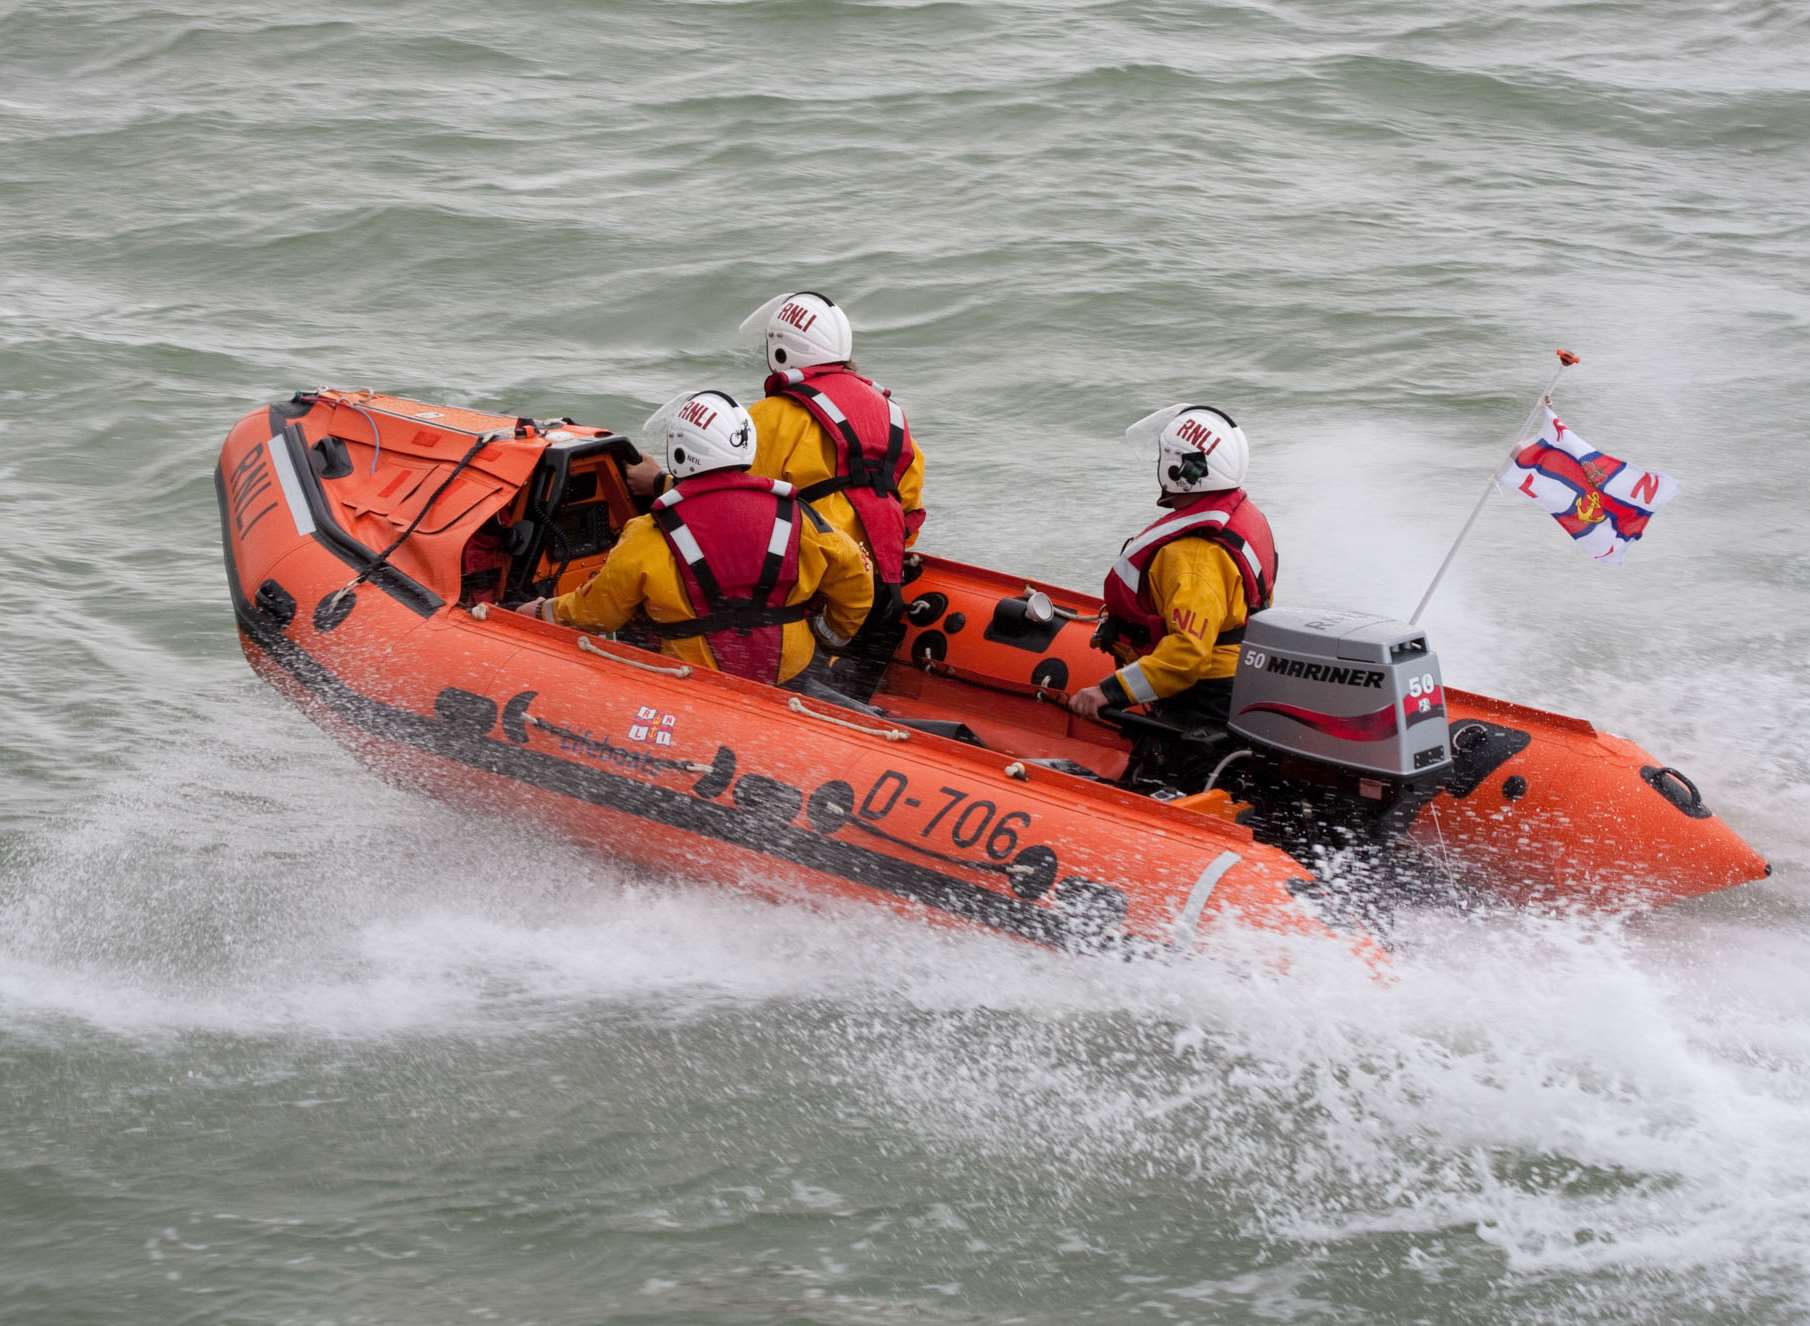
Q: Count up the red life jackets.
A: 3